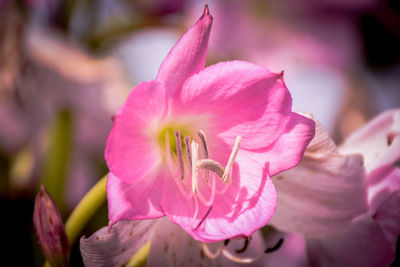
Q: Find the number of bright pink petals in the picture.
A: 6